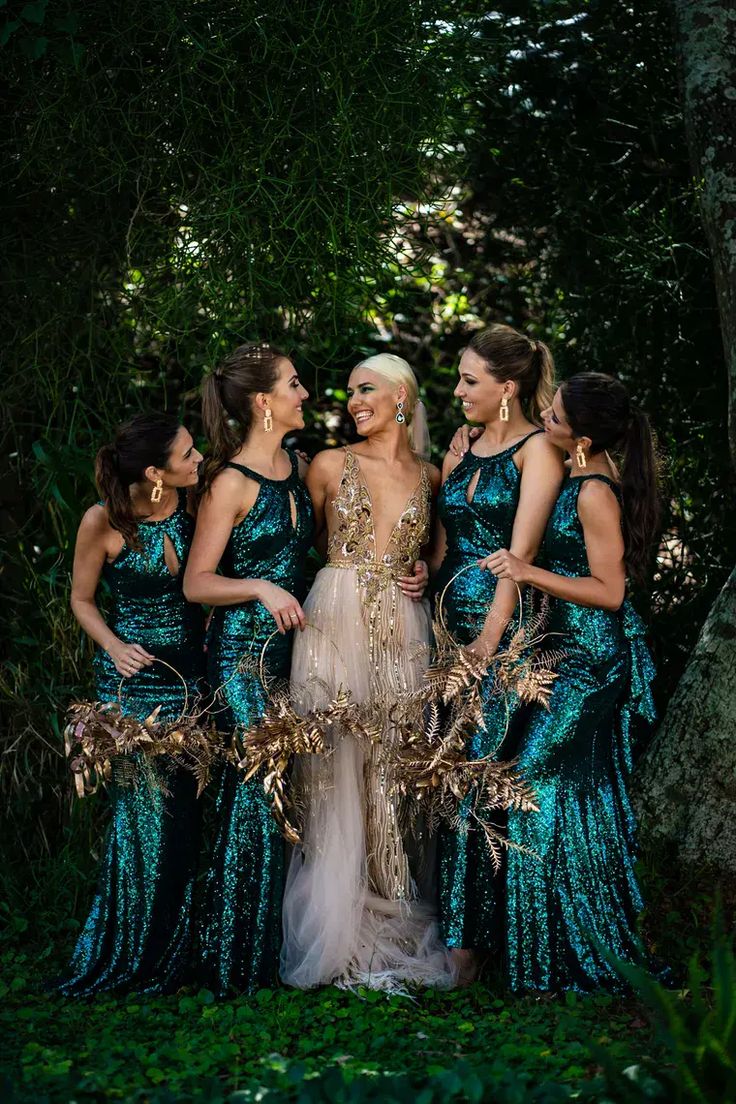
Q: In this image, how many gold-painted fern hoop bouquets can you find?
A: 4